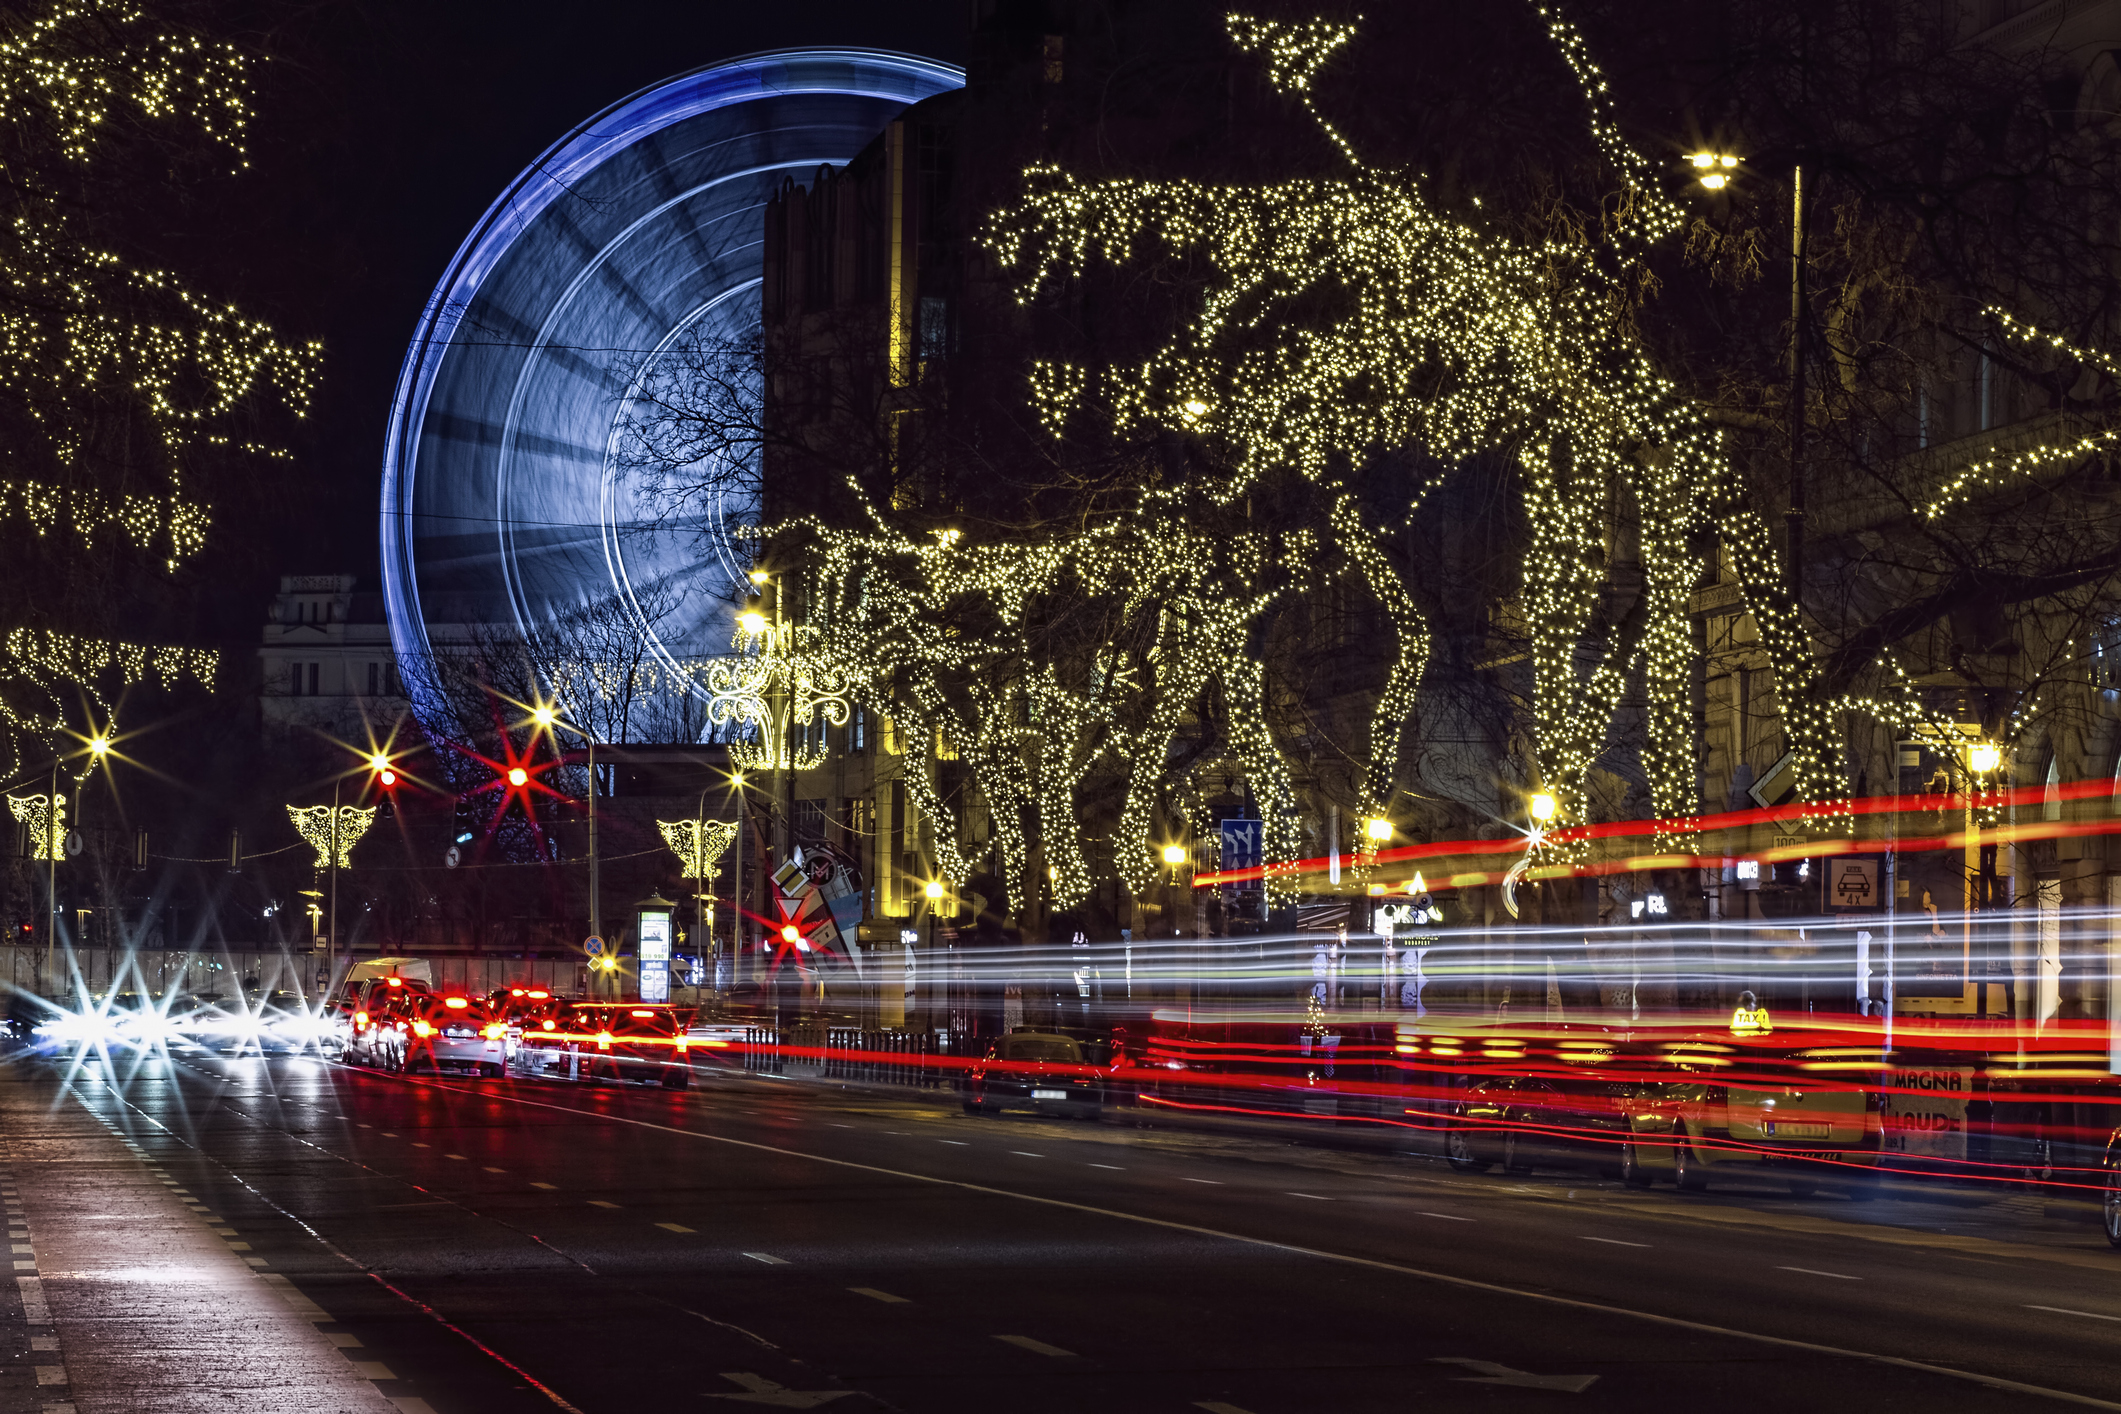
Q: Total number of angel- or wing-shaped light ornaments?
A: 3